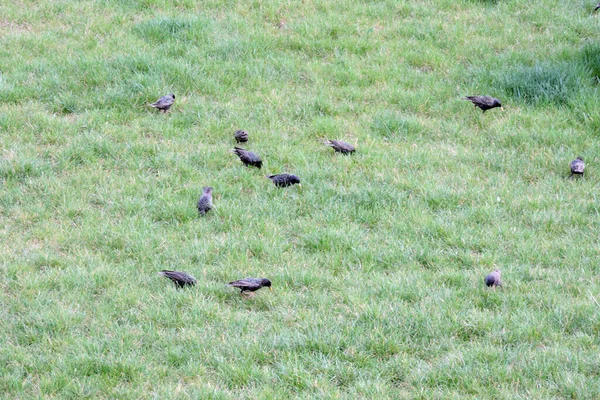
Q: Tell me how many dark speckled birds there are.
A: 11